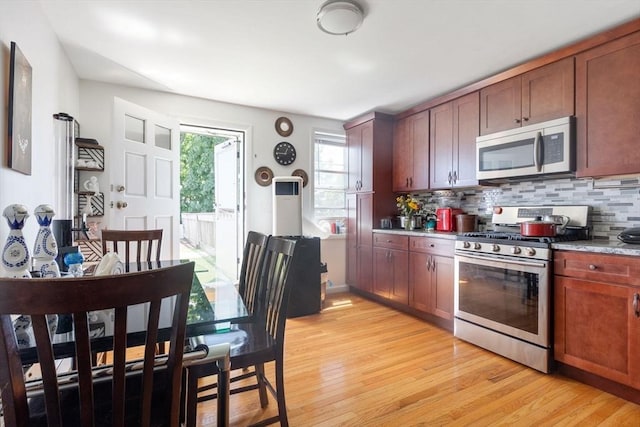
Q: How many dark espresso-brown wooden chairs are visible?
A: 4